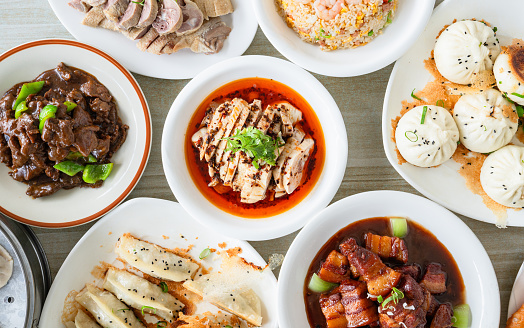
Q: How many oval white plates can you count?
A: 3